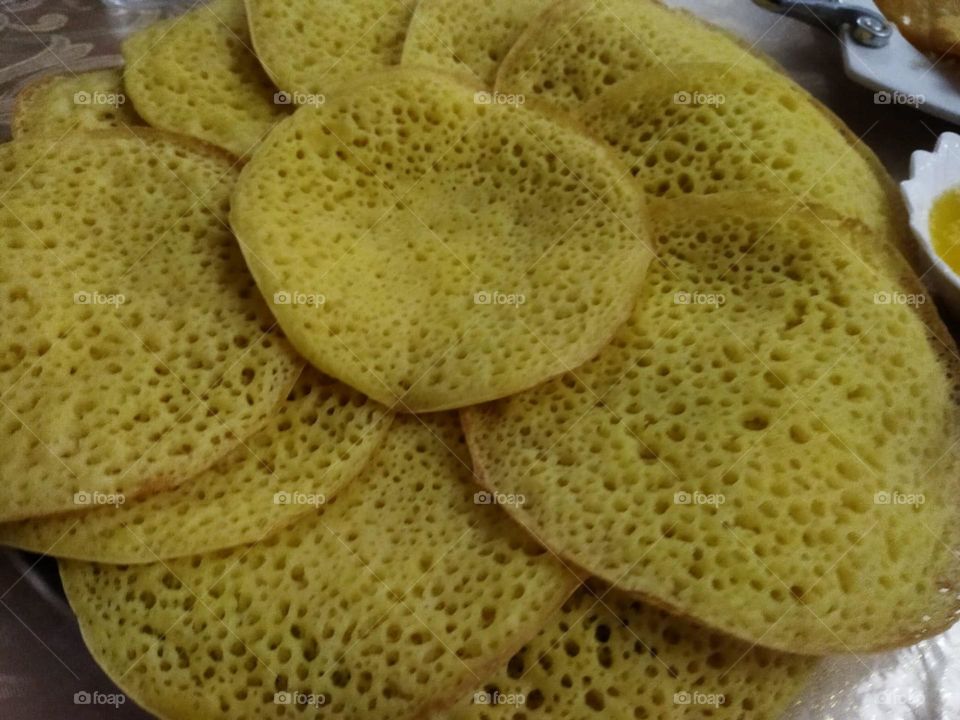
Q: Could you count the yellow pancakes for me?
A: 12